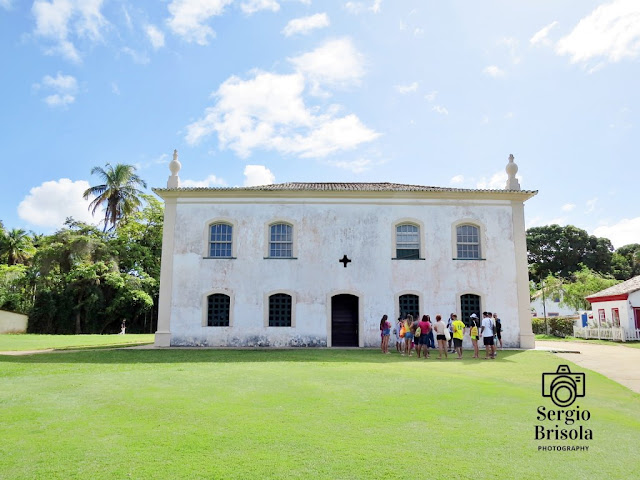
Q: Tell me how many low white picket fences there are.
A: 1